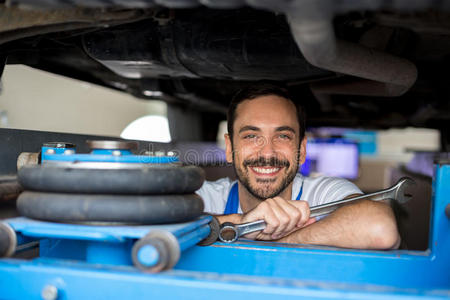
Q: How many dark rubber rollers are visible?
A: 2